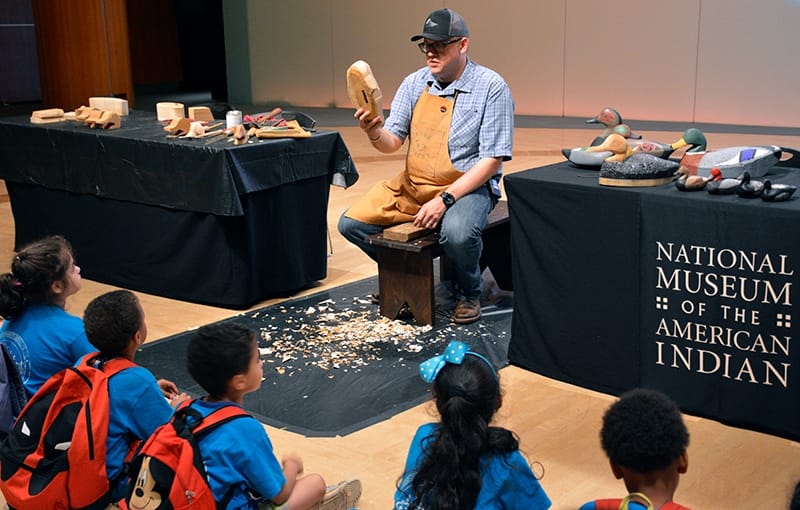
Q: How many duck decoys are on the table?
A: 8